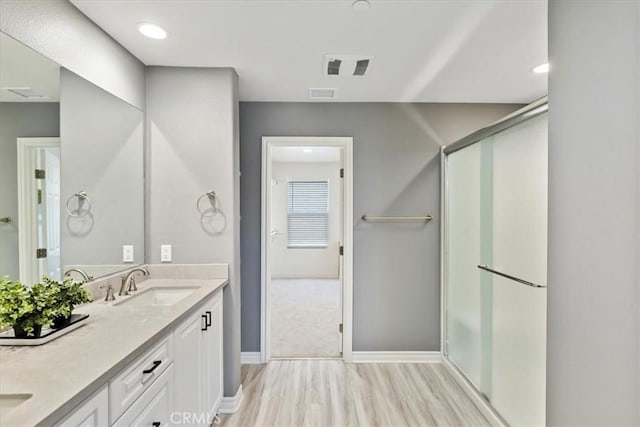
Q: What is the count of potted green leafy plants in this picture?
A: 2